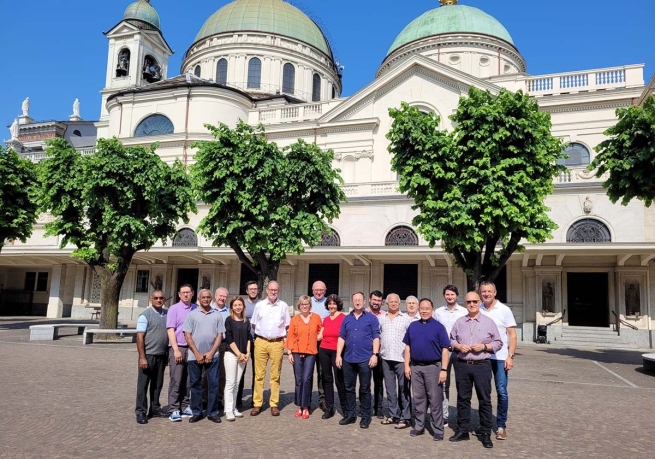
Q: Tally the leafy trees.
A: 5